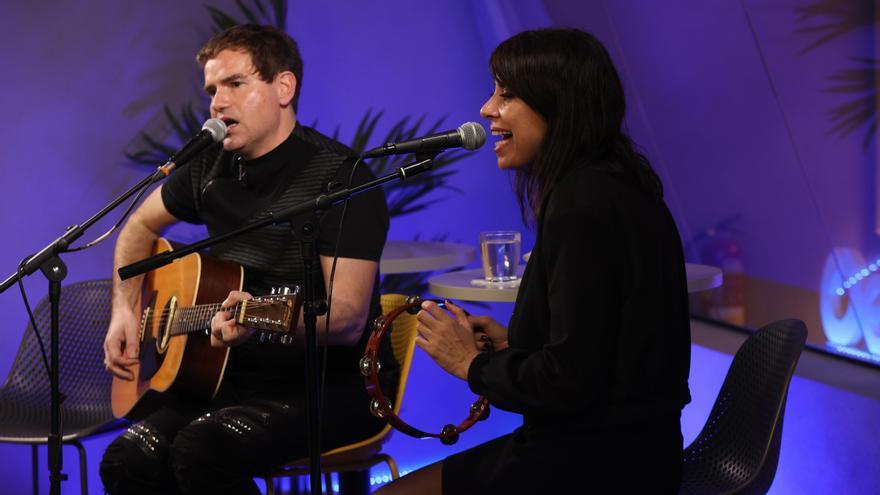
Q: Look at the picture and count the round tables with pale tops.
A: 2